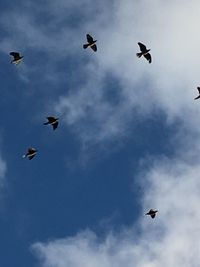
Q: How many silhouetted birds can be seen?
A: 7